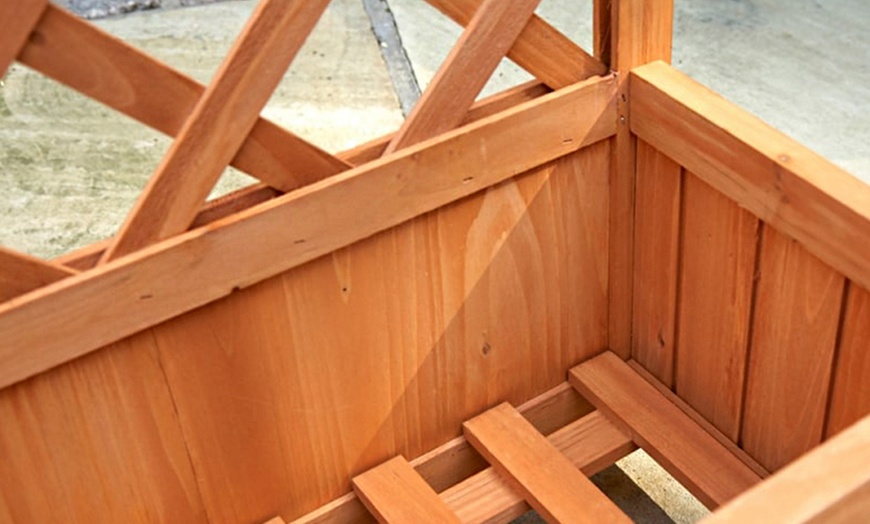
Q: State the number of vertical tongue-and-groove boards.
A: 4